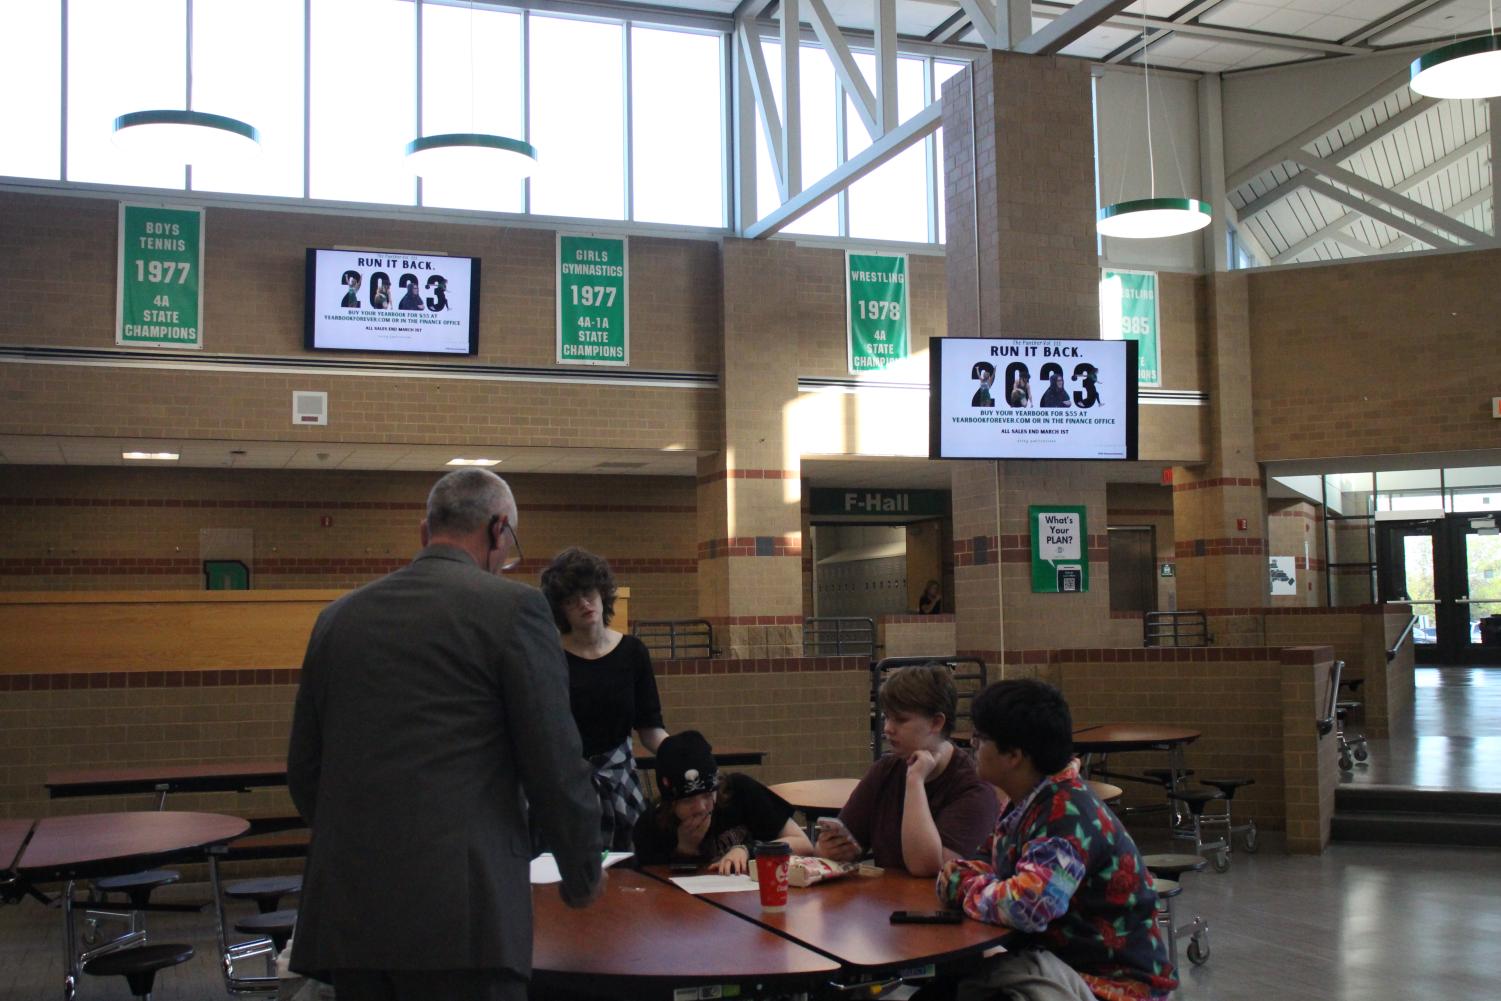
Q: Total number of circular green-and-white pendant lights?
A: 4